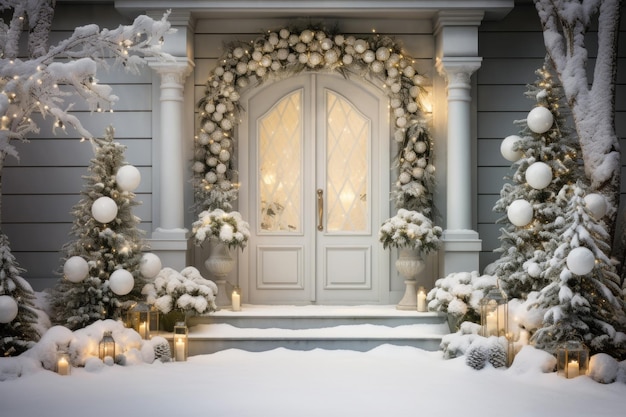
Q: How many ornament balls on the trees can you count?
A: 12